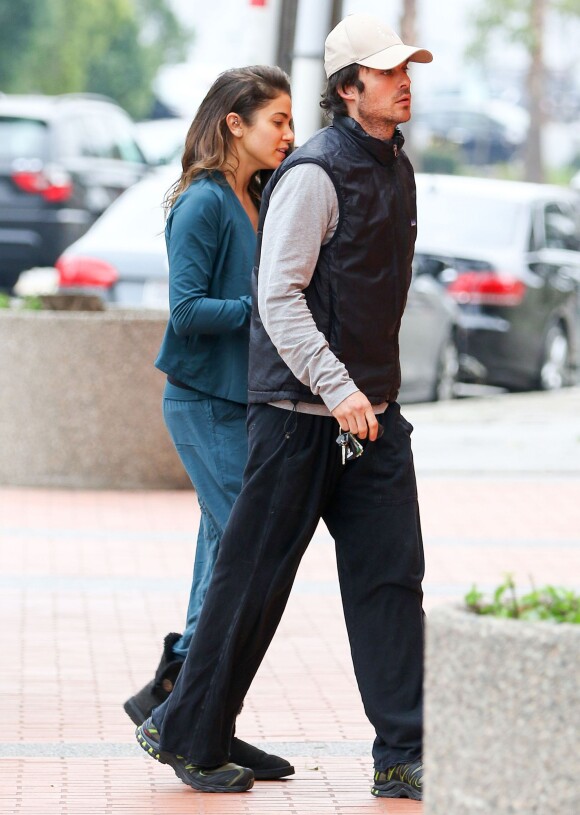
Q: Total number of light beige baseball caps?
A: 1